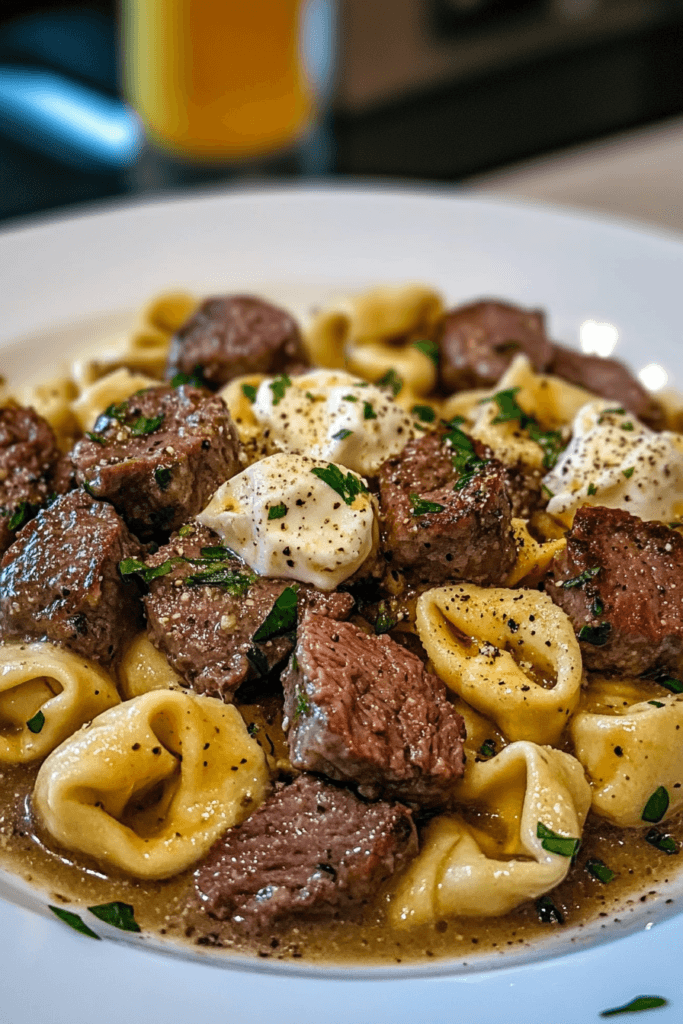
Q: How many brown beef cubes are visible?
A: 11